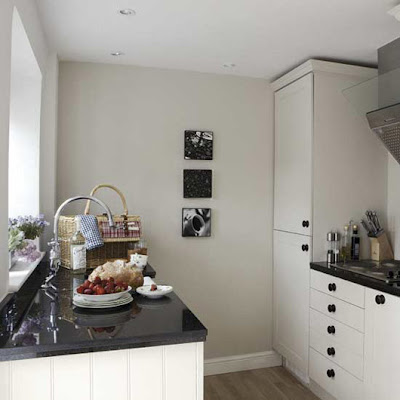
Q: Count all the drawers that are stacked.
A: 5